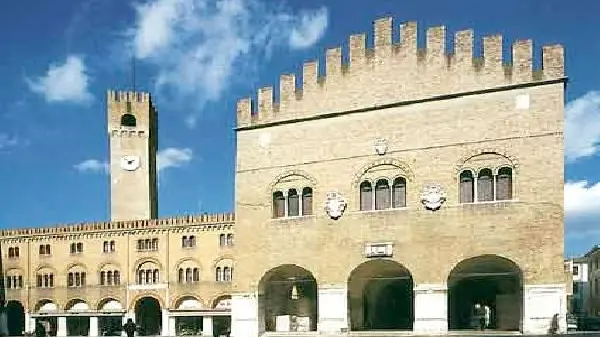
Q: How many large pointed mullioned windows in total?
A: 3